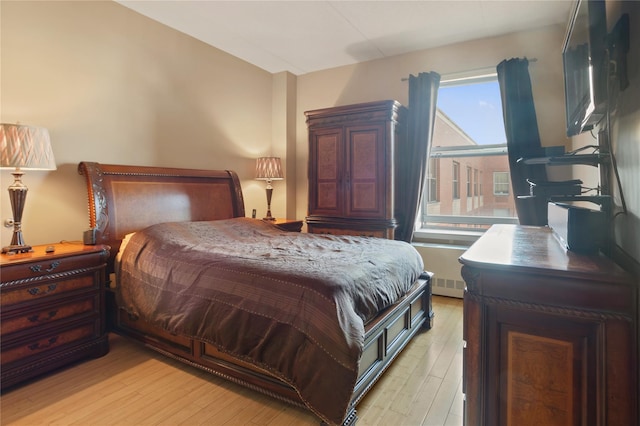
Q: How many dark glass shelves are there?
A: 2